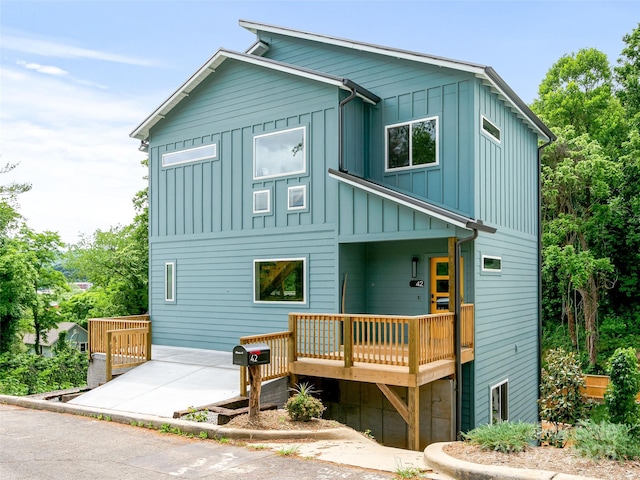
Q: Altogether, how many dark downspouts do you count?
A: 3